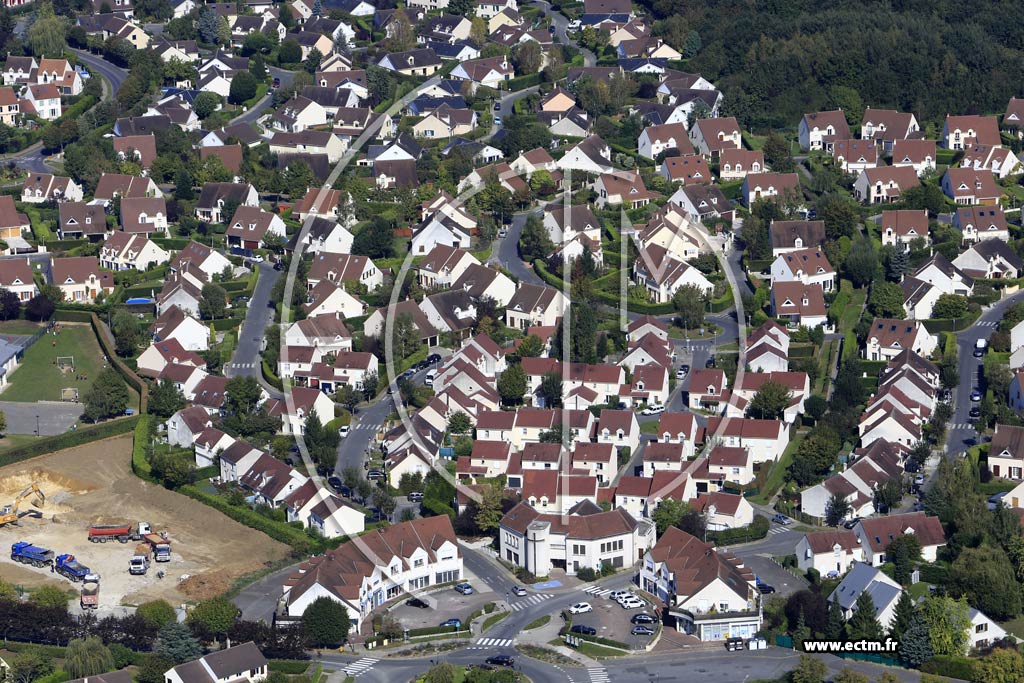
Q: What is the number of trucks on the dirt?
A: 6